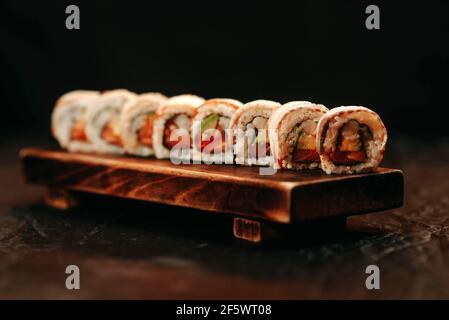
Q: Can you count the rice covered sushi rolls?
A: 8